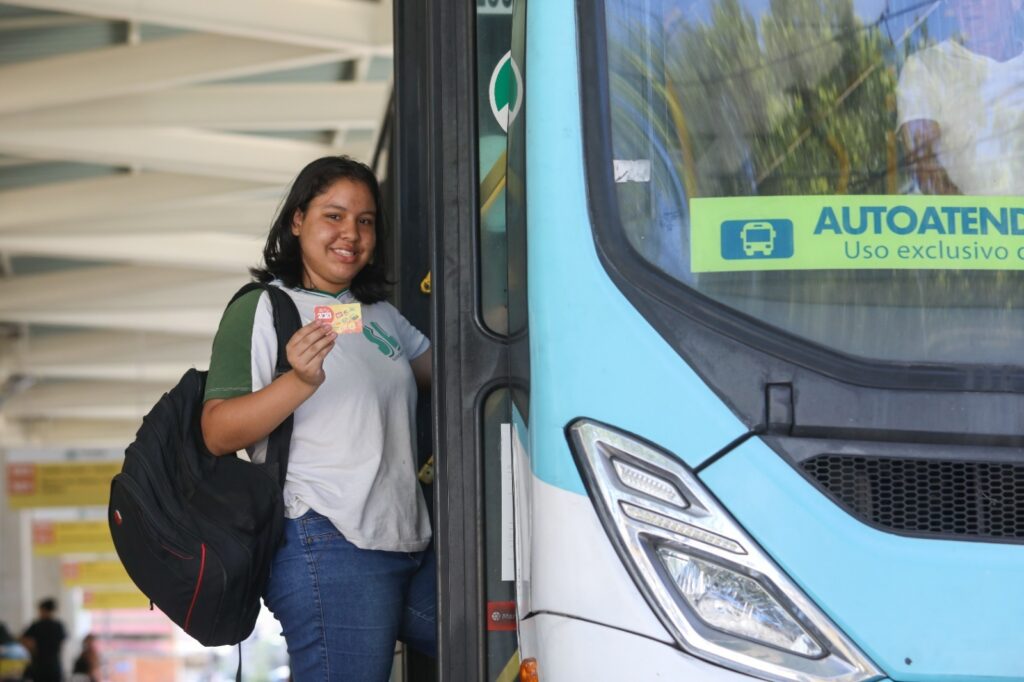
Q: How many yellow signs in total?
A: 4